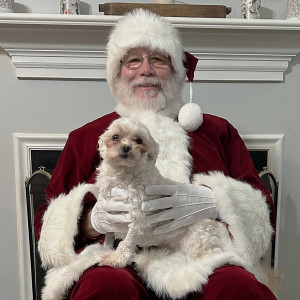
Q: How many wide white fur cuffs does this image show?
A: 2